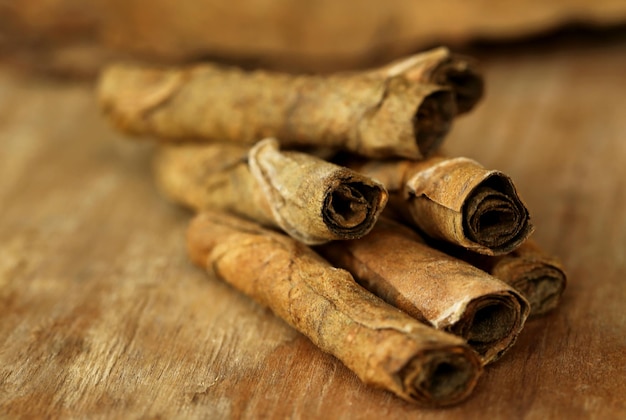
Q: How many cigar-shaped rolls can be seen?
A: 7